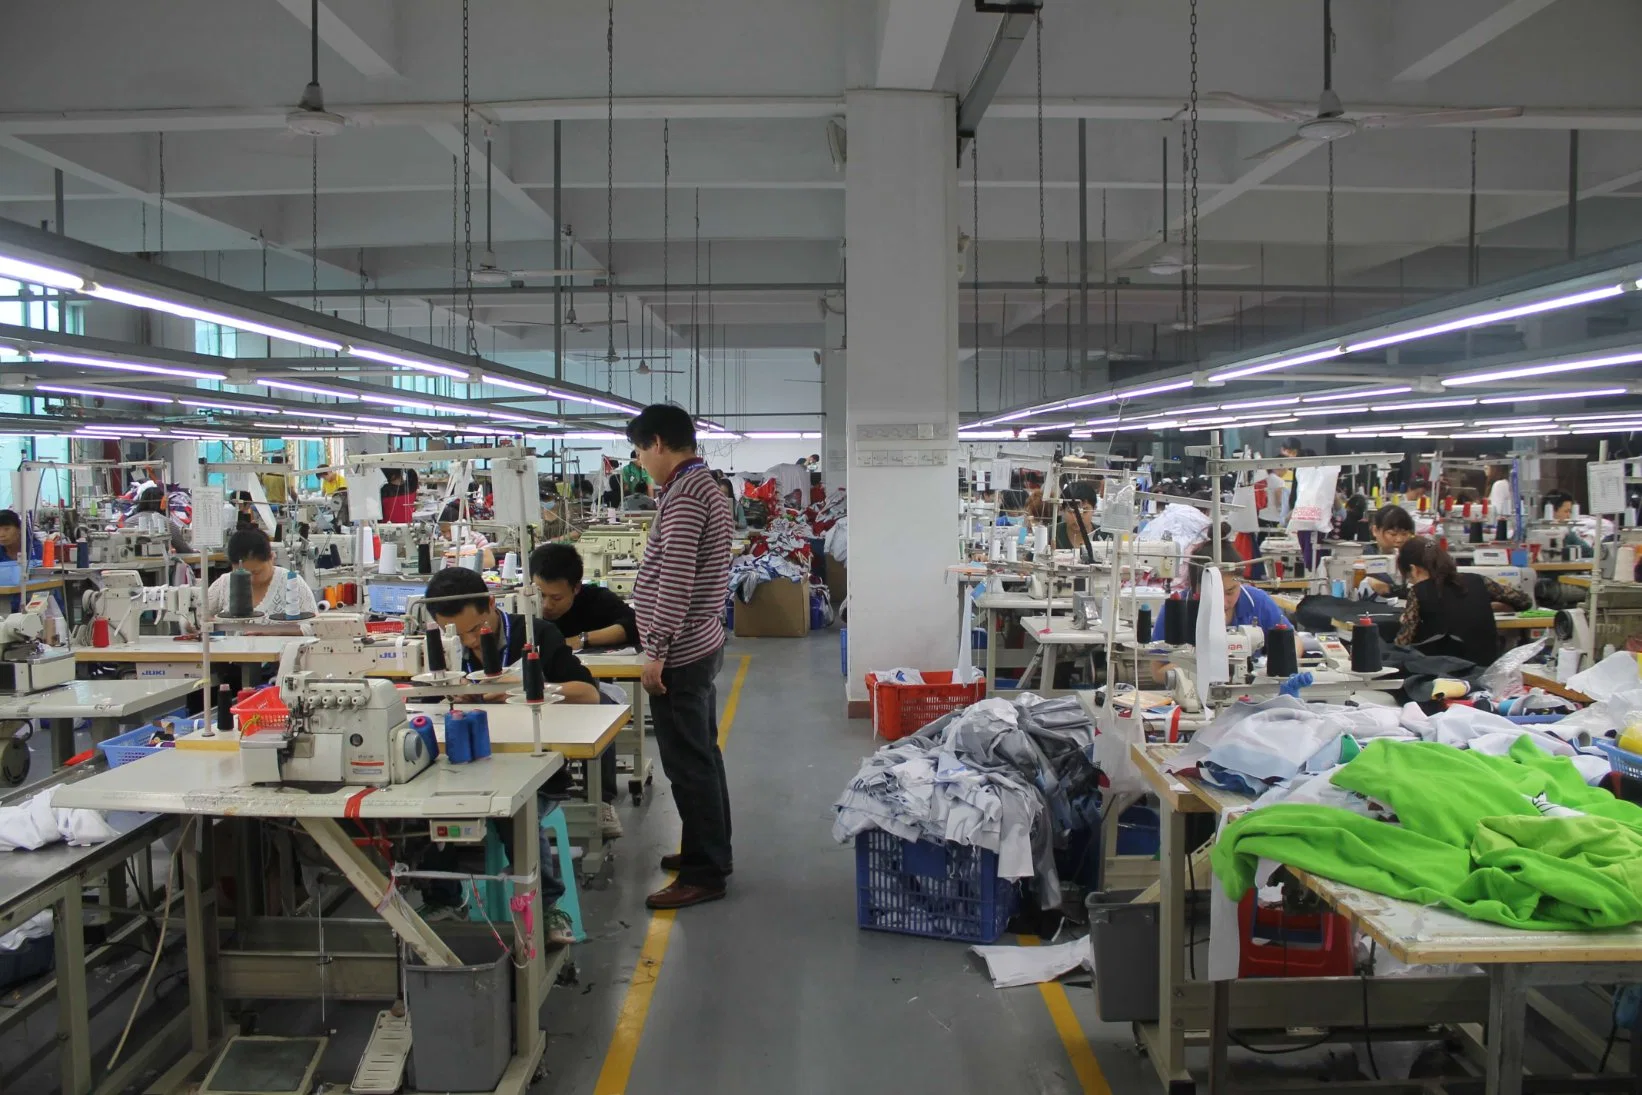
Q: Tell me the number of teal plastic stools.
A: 1